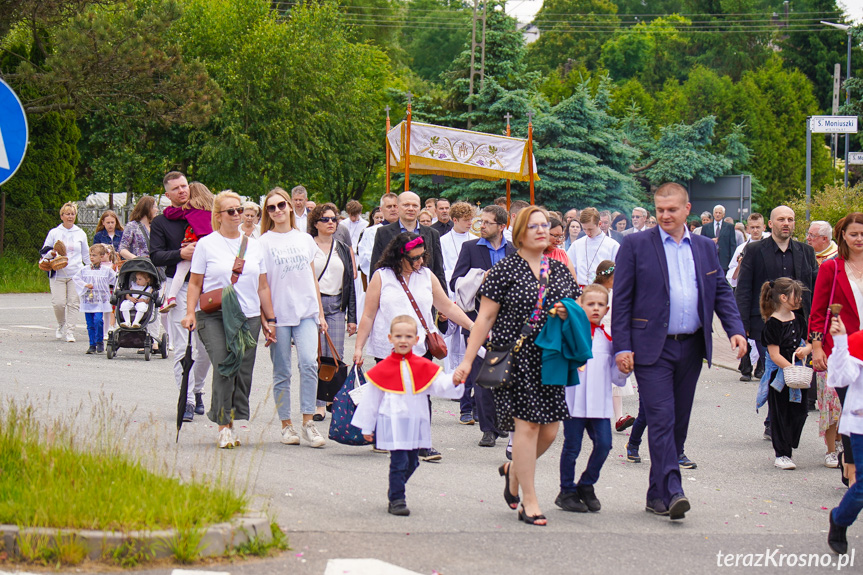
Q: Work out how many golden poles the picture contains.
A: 4